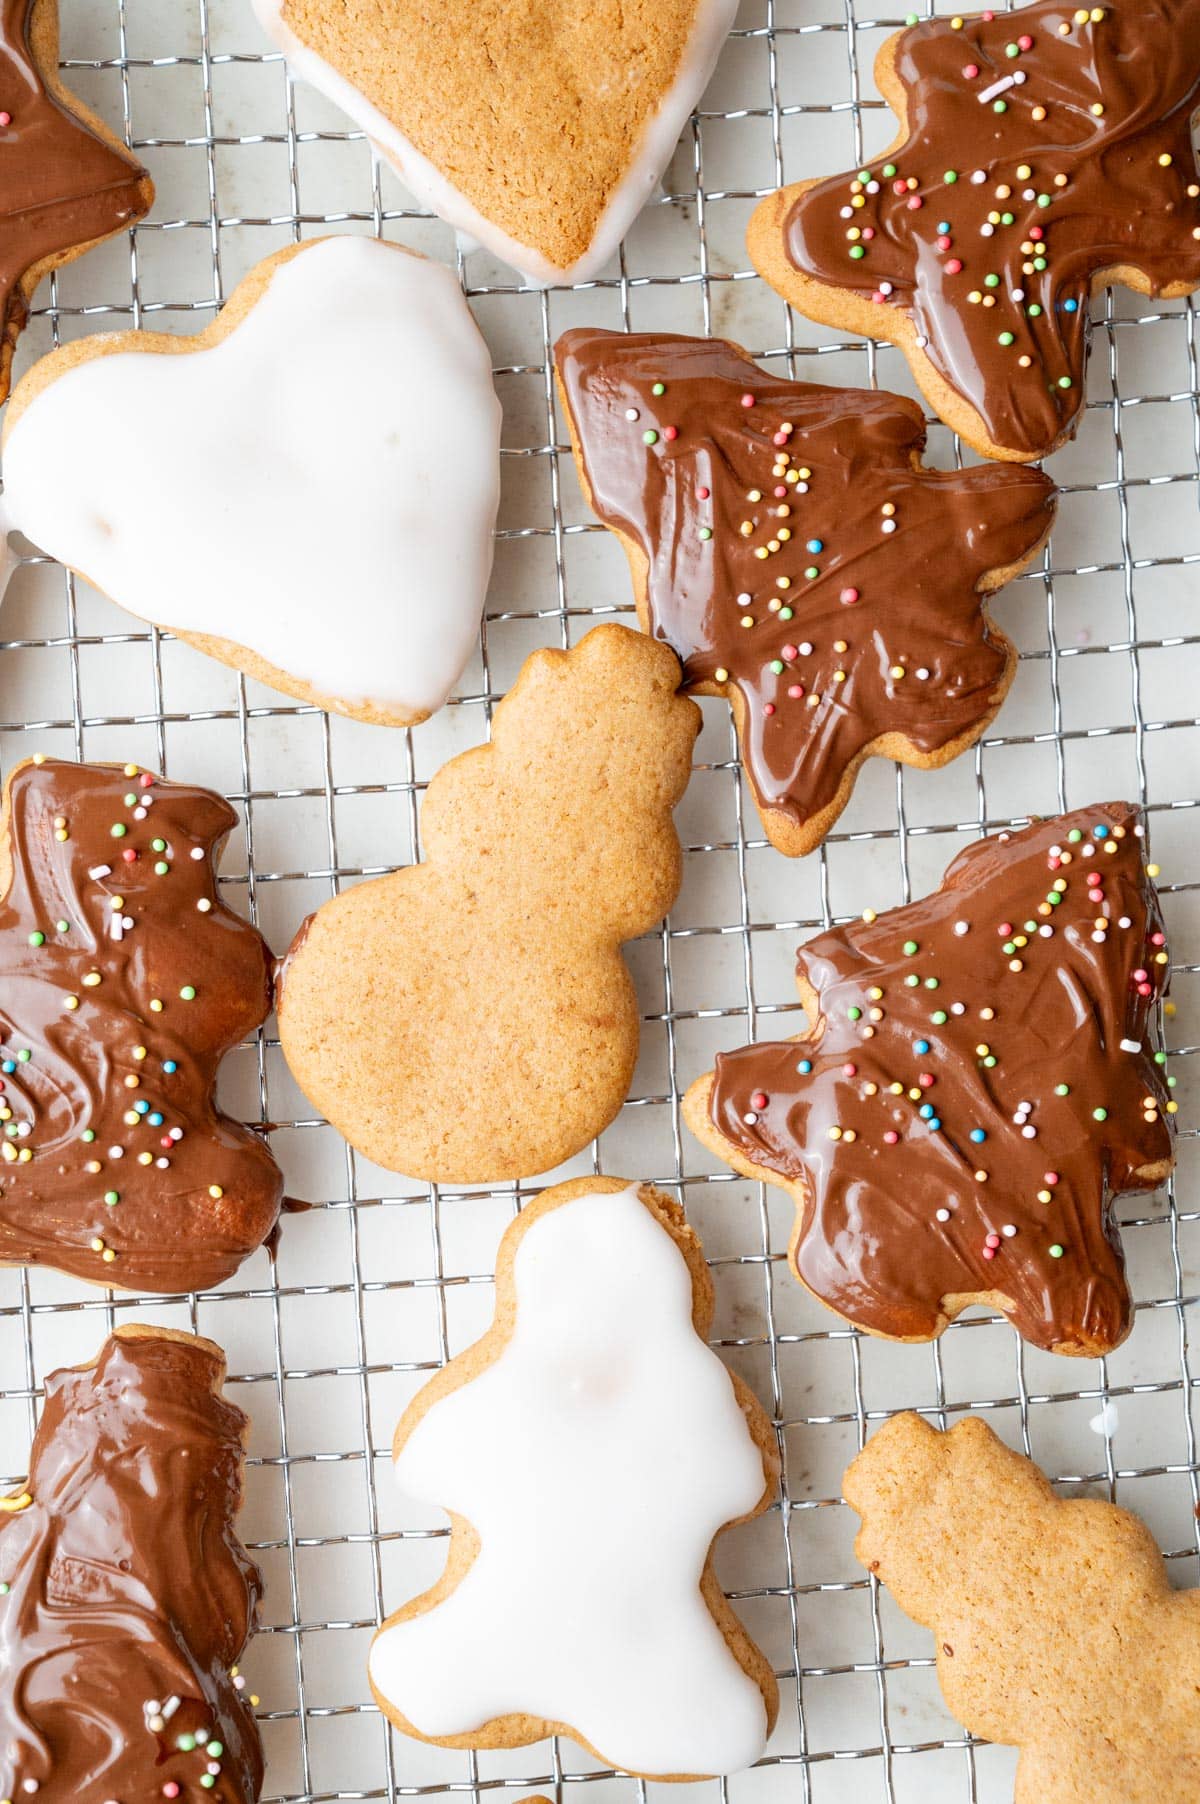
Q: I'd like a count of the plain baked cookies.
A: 2